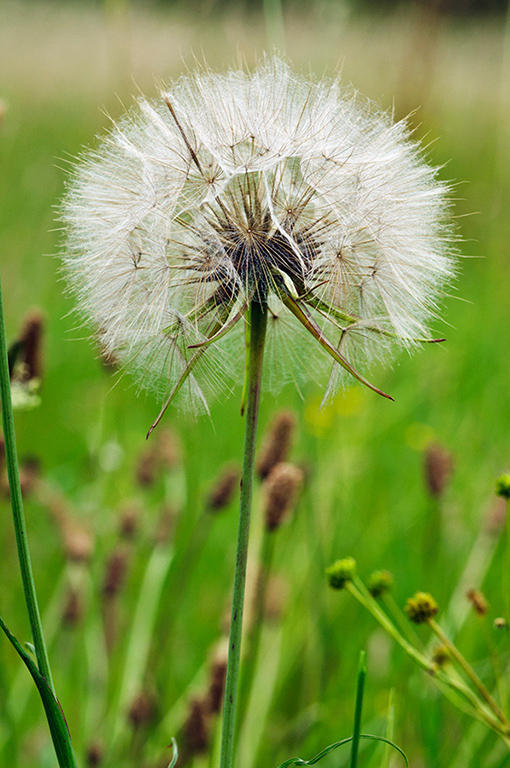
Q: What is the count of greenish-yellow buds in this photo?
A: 5